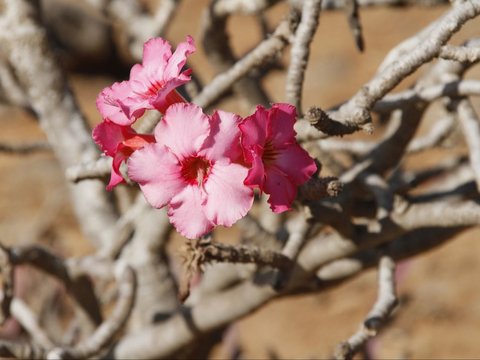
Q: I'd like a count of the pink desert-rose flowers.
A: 4